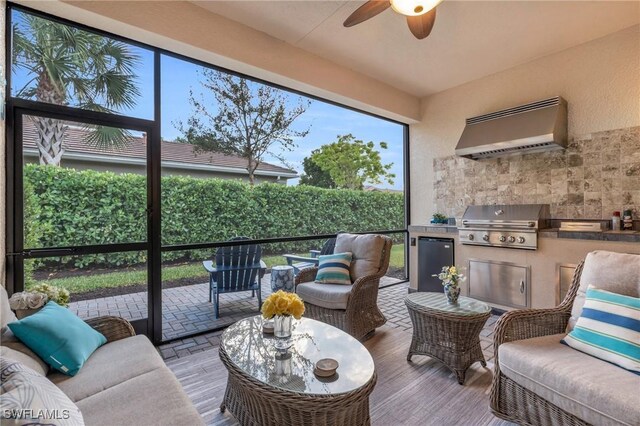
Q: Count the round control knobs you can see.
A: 5